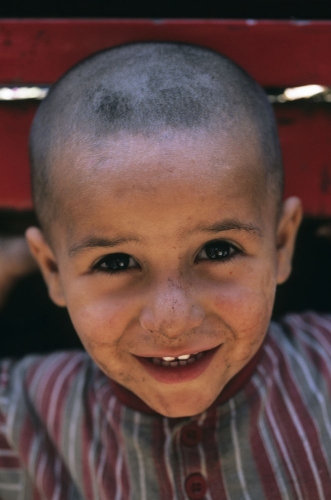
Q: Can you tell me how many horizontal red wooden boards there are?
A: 2